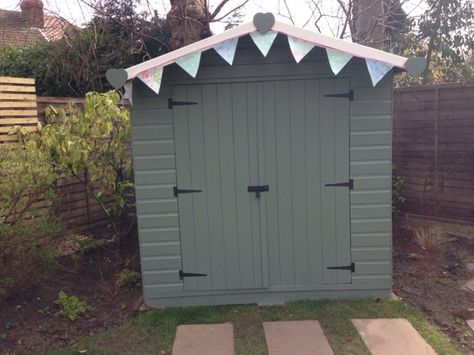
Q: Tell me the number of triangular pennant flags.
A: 7